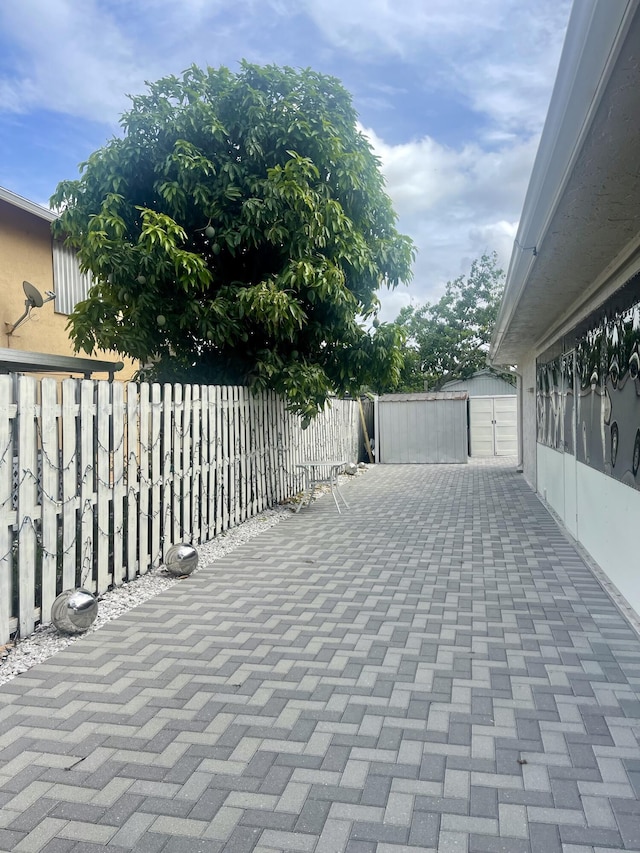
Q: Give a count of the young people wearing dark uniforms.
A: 0